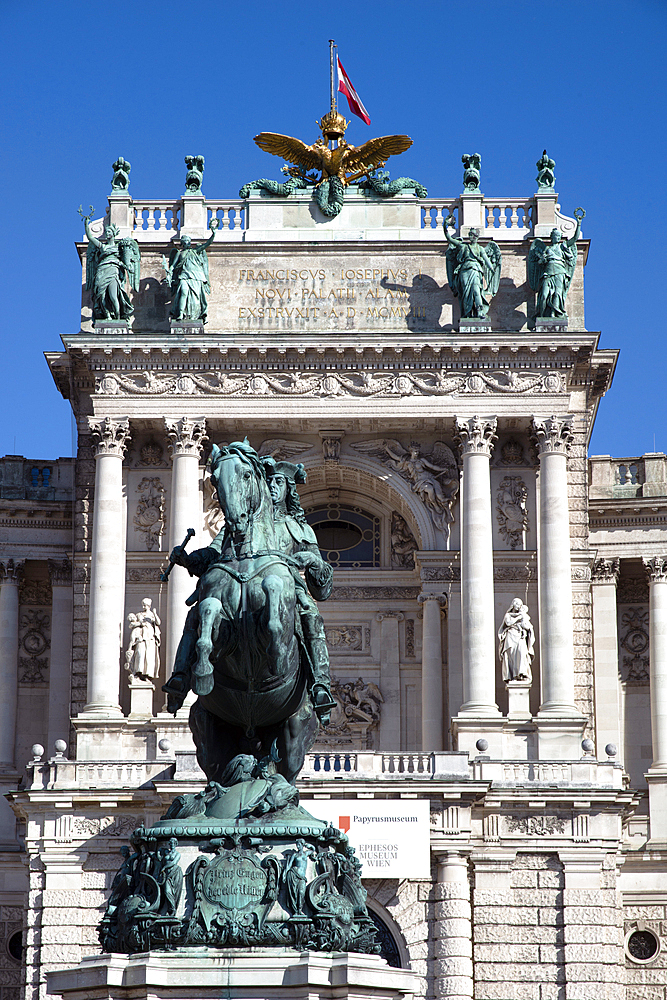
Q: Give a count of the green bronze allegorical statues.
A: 4